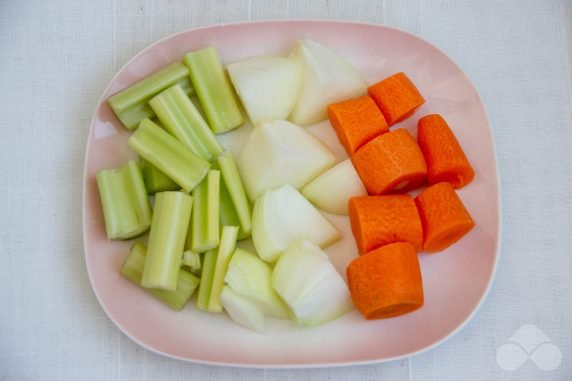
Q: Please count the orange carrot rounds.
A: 7